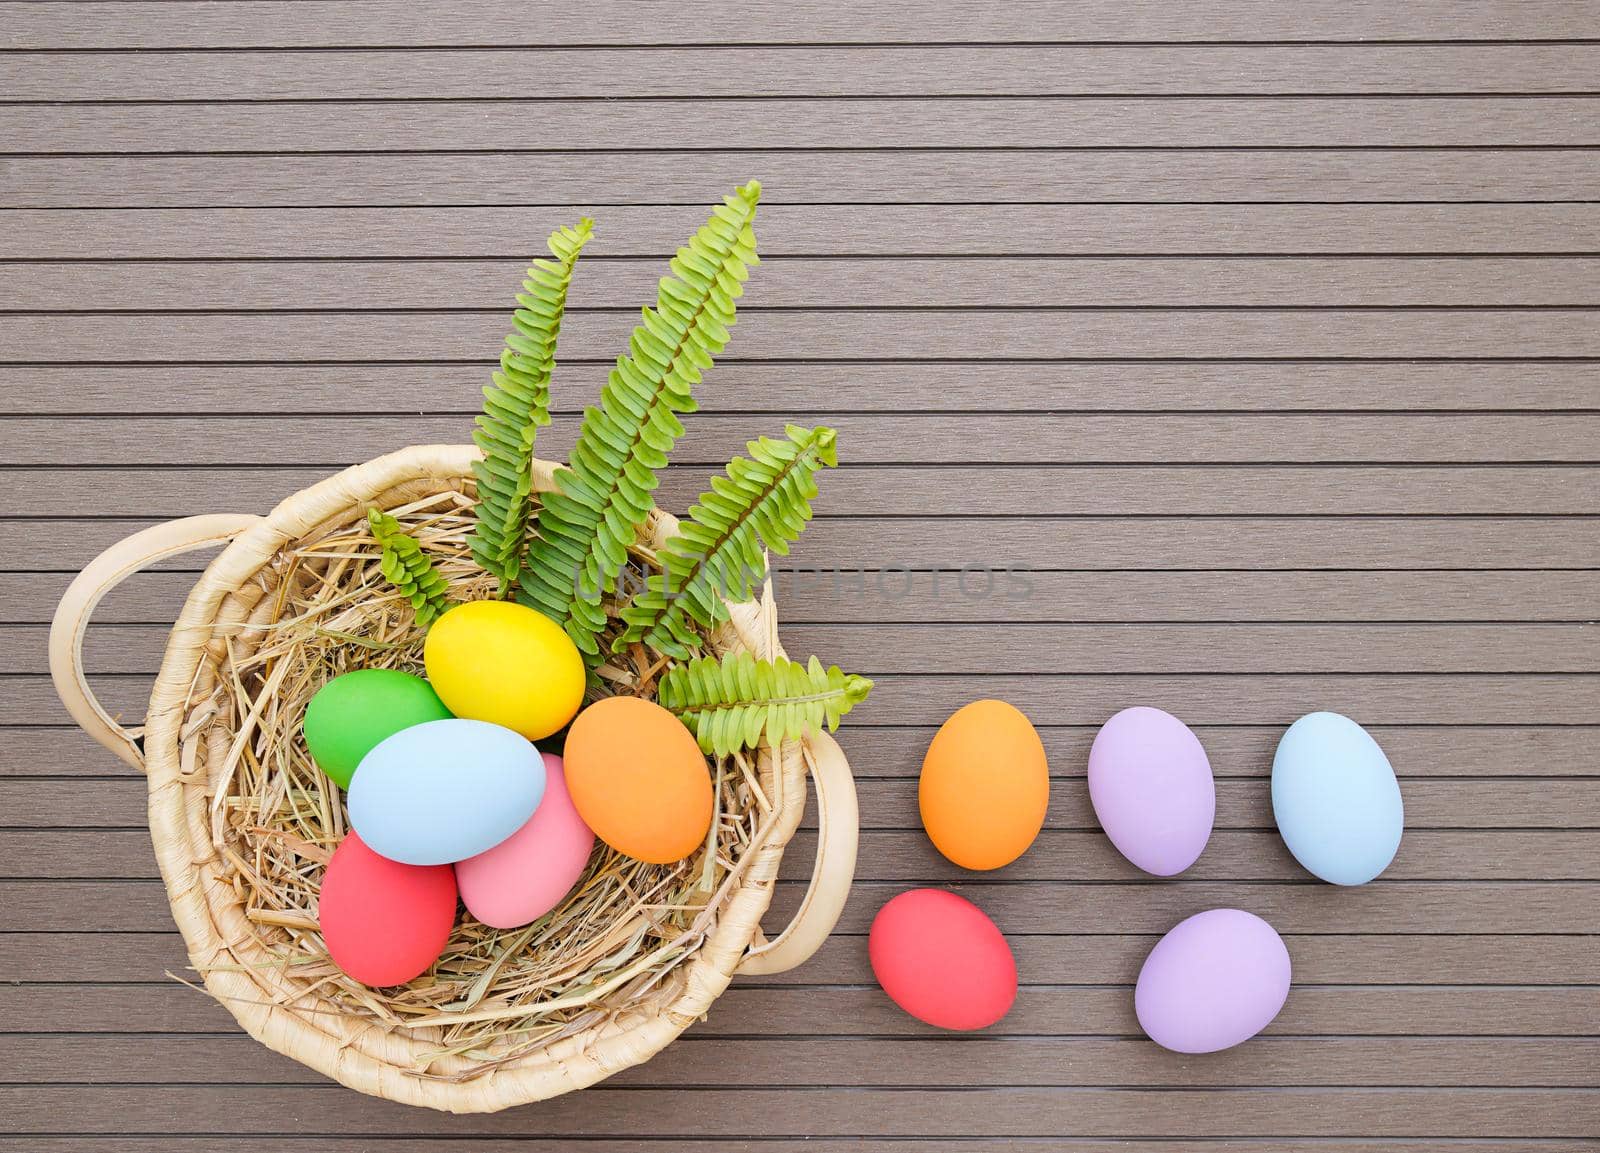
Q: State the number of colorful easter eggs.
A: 11